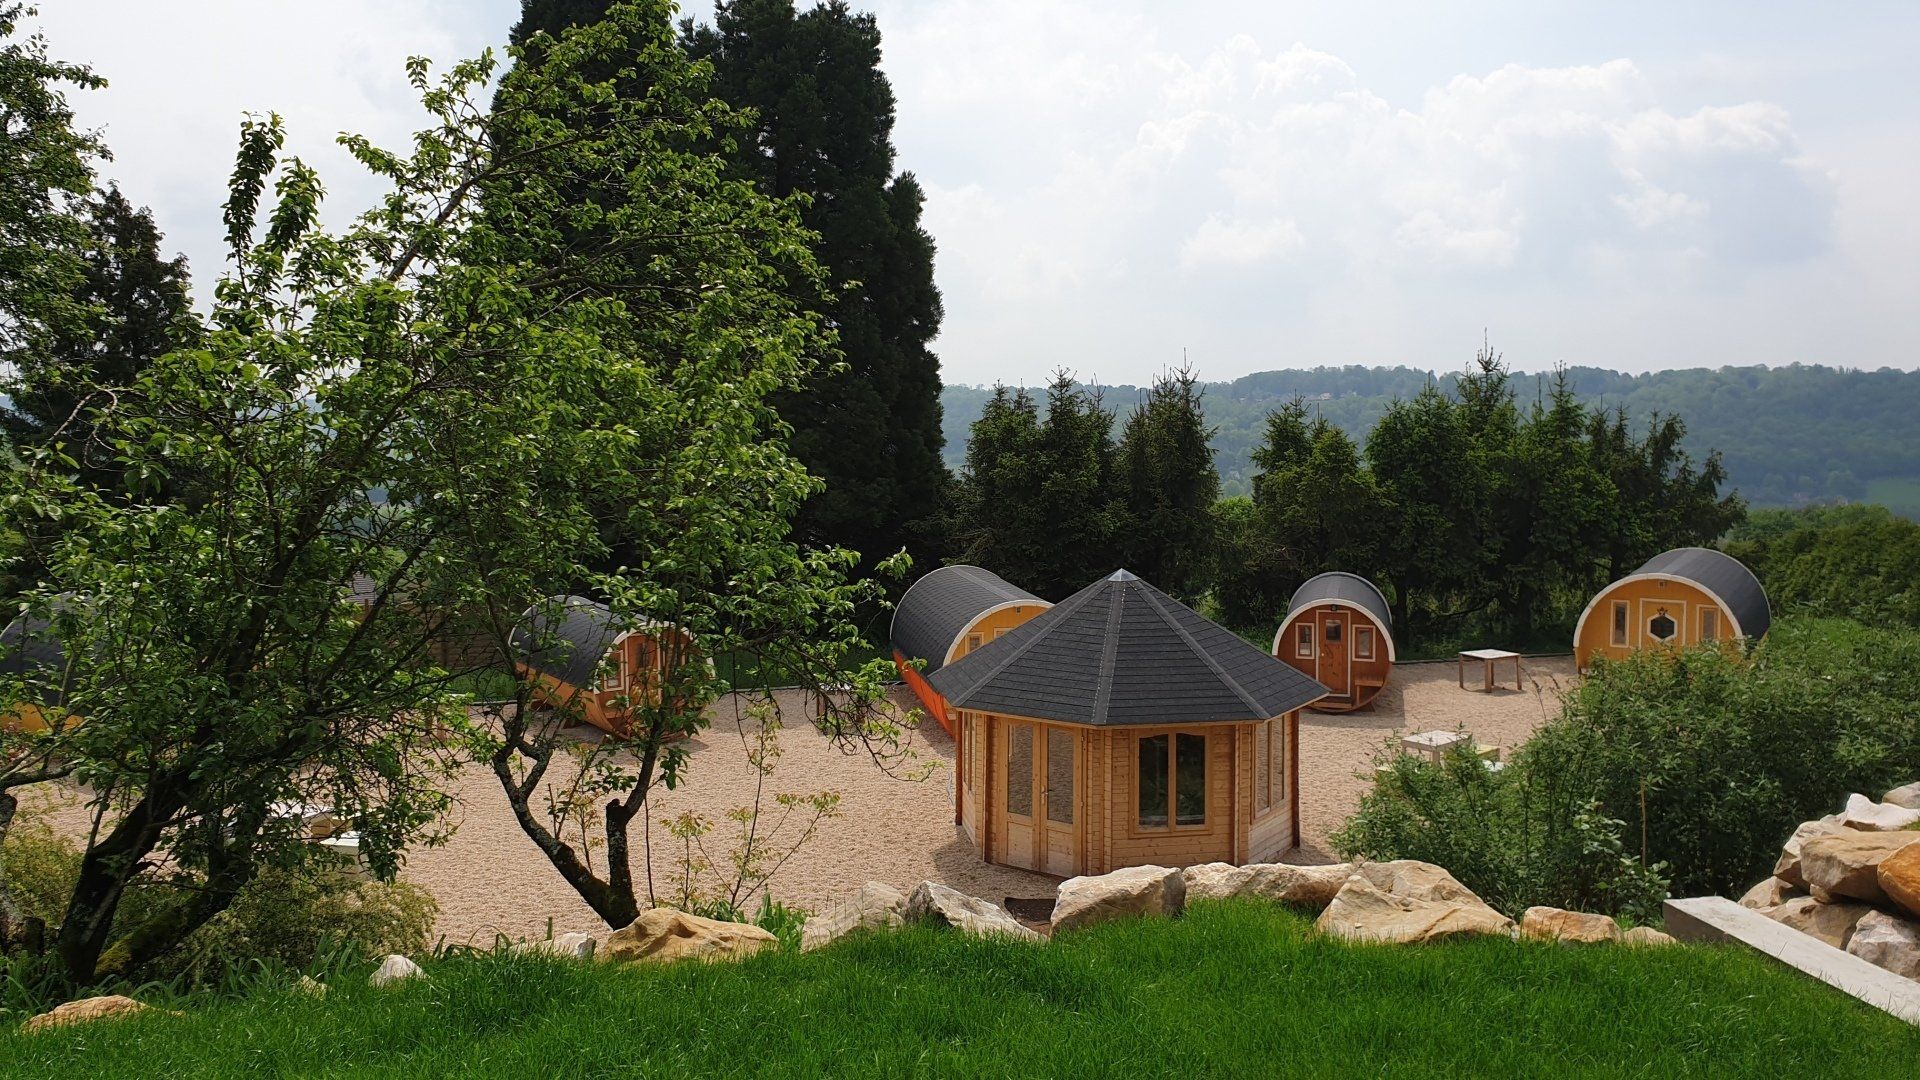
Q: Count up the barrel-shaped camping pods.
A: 5